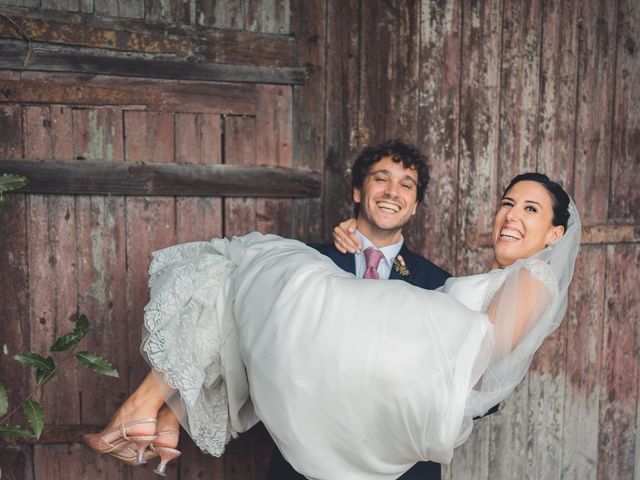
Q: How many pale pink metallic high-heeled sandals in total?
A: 2